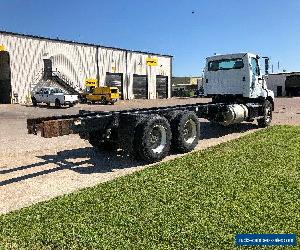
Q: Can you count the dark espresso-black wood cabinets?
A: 0